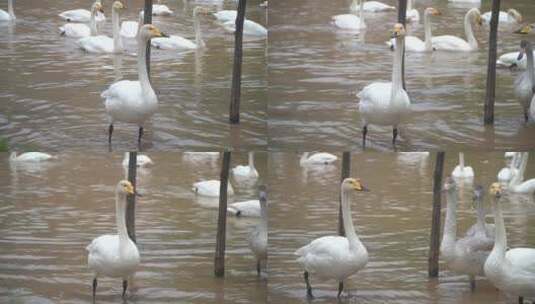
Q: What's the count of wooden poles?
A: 8